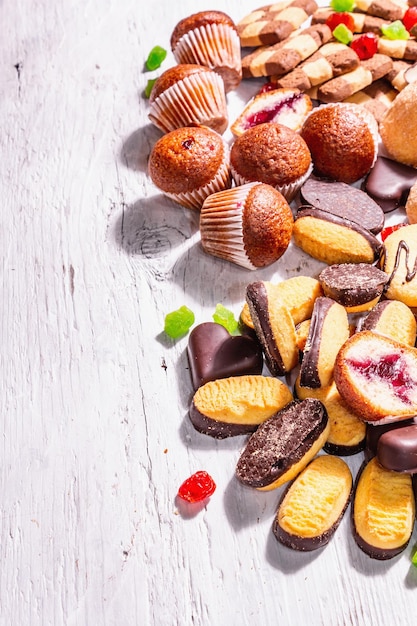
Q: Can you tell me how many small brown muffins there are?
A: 6